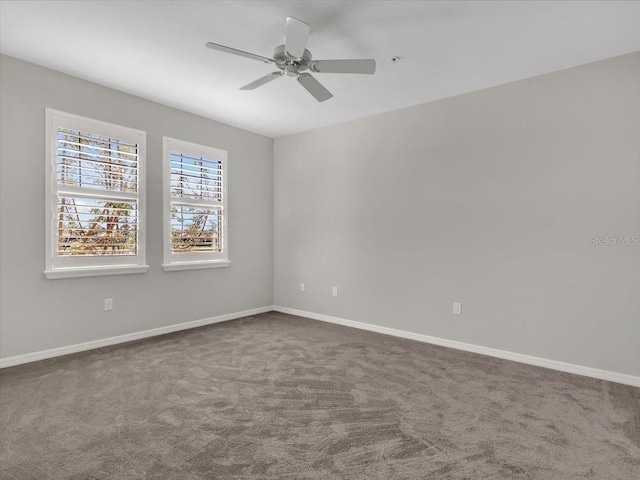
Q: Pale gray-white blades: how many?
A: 5